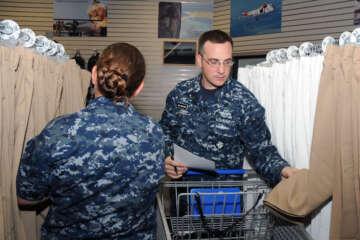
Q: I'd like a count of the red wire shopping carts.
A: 0